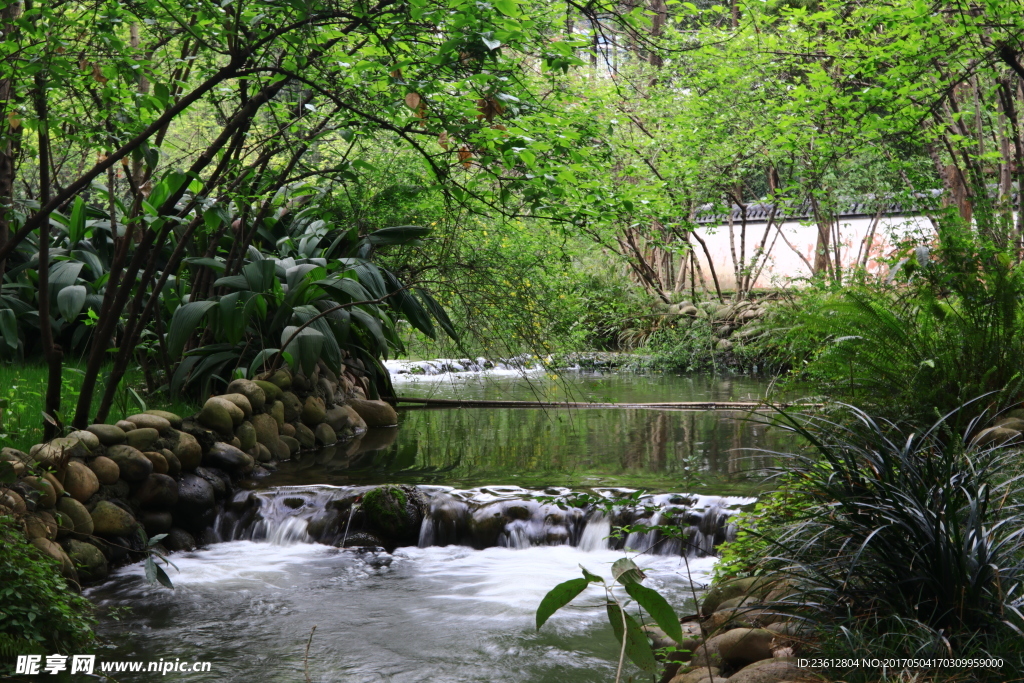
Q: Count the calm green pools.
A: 1